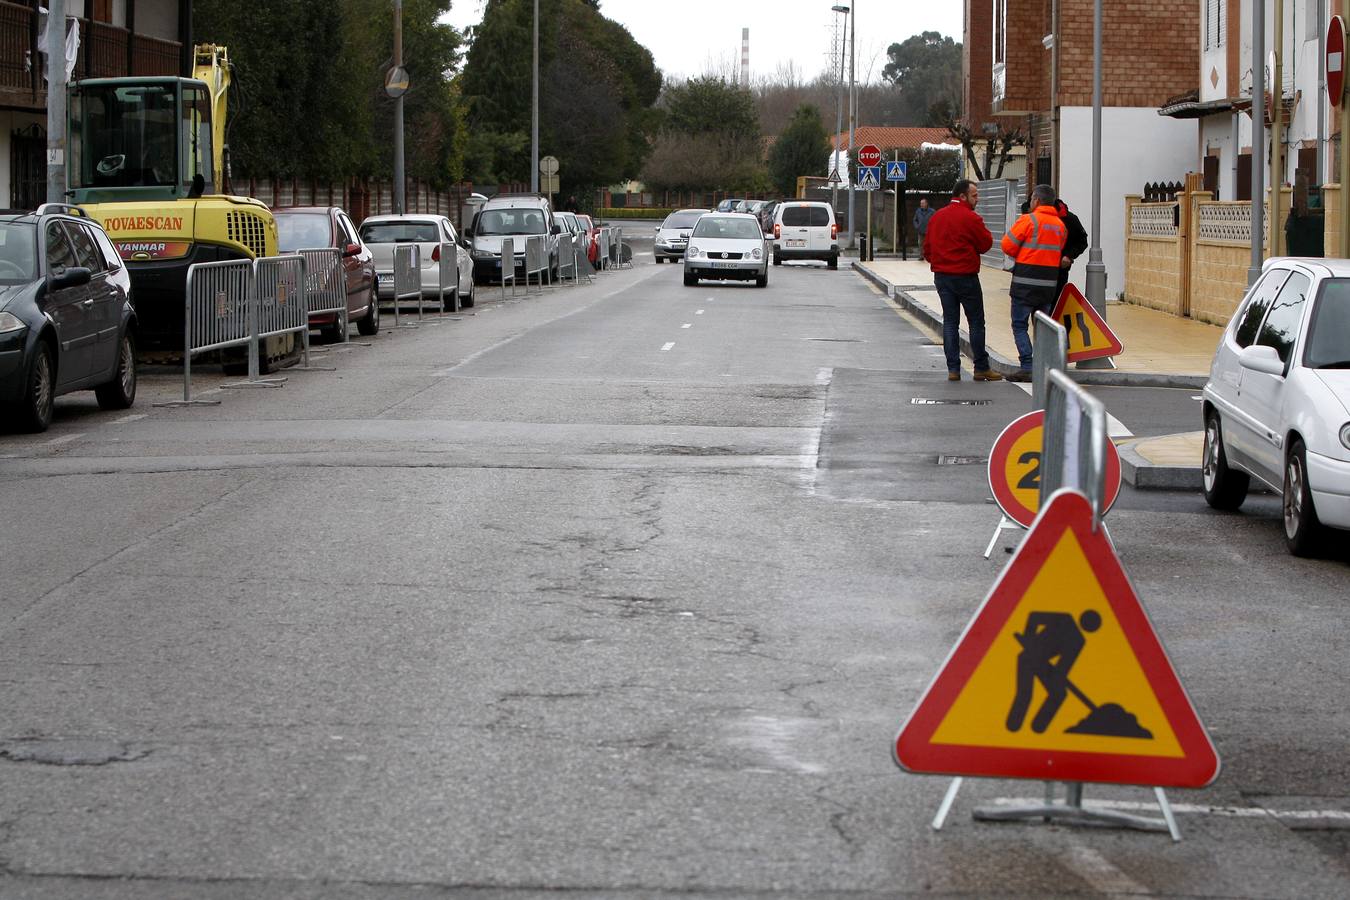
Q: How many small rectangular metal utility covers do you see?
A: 2